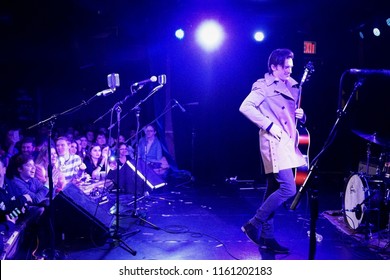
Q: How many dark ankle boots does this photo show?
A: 2